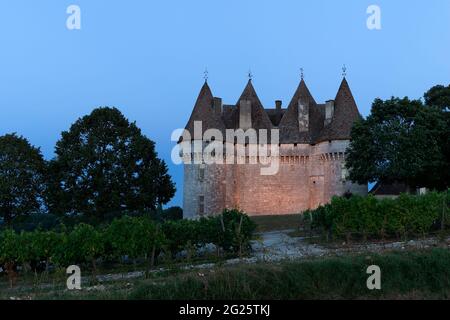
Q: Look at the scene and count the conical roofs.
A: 4